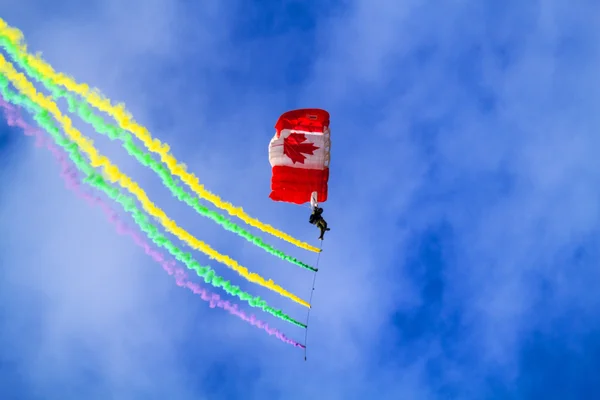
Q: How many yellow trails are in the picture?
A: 2